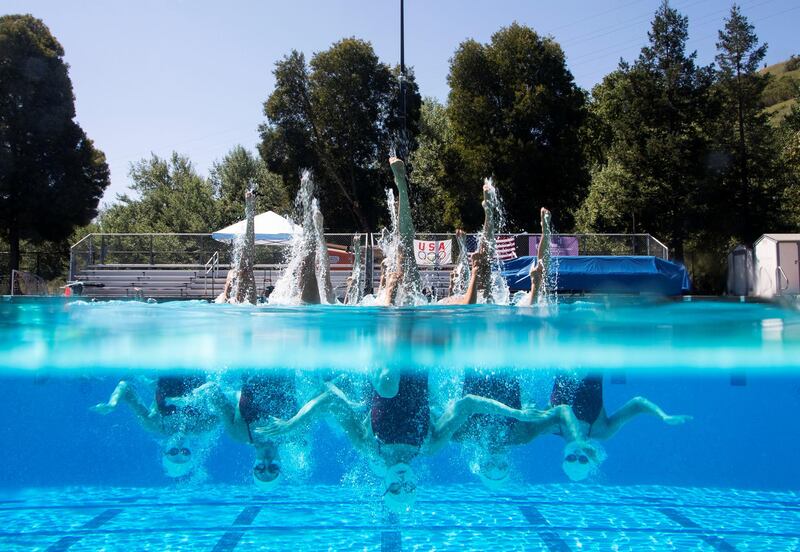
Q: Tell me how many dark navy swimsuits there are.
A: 5